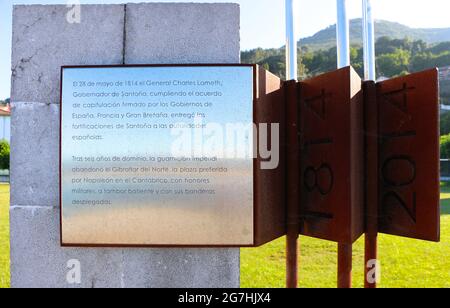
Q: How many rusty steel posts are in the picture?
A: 3